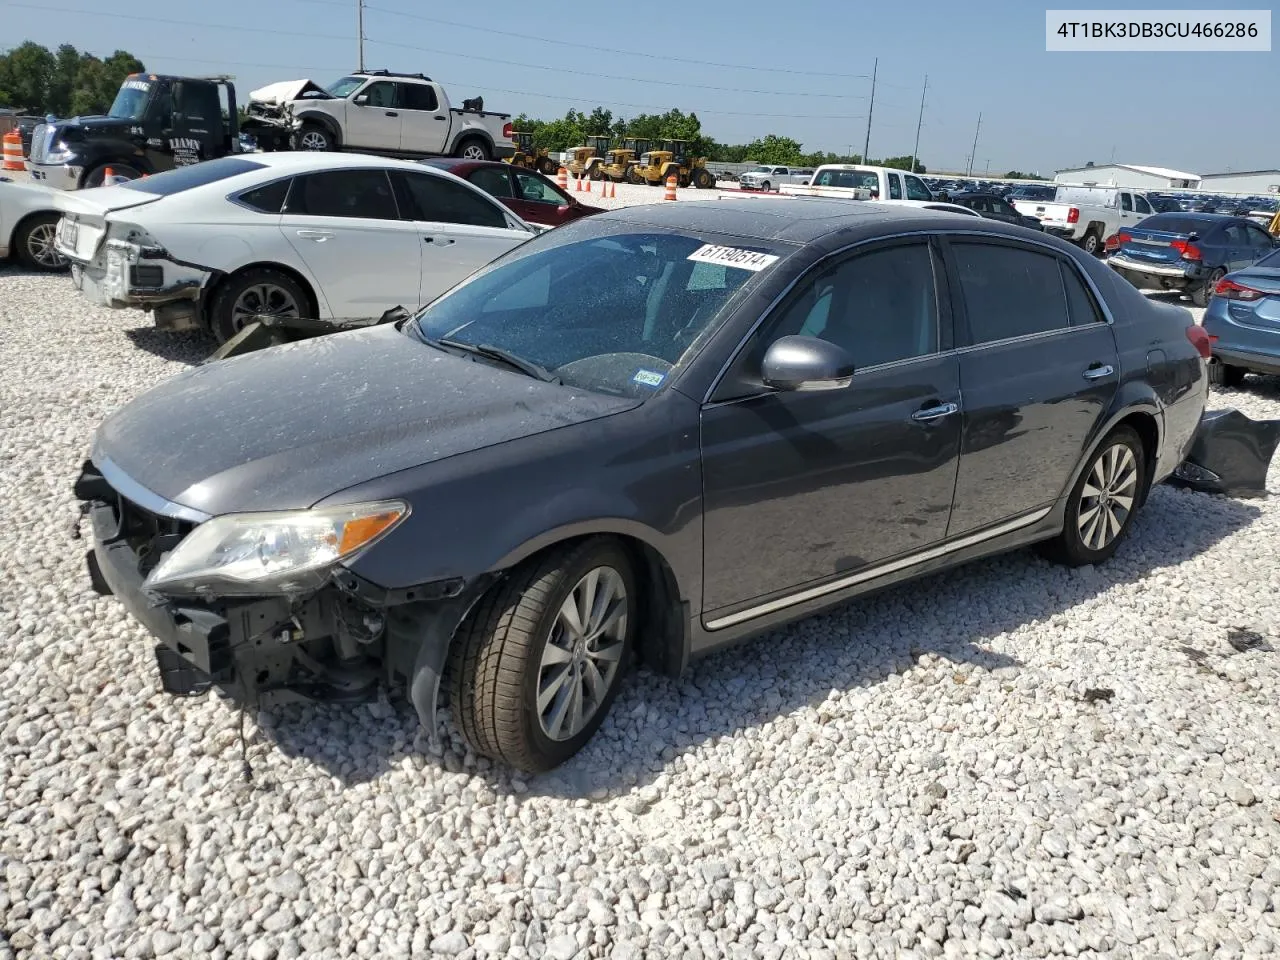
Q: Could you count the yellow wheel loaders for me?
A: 4